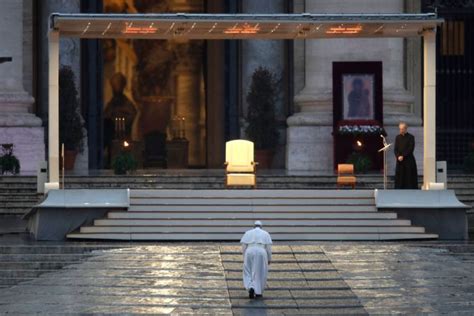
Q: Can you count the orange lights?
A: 3